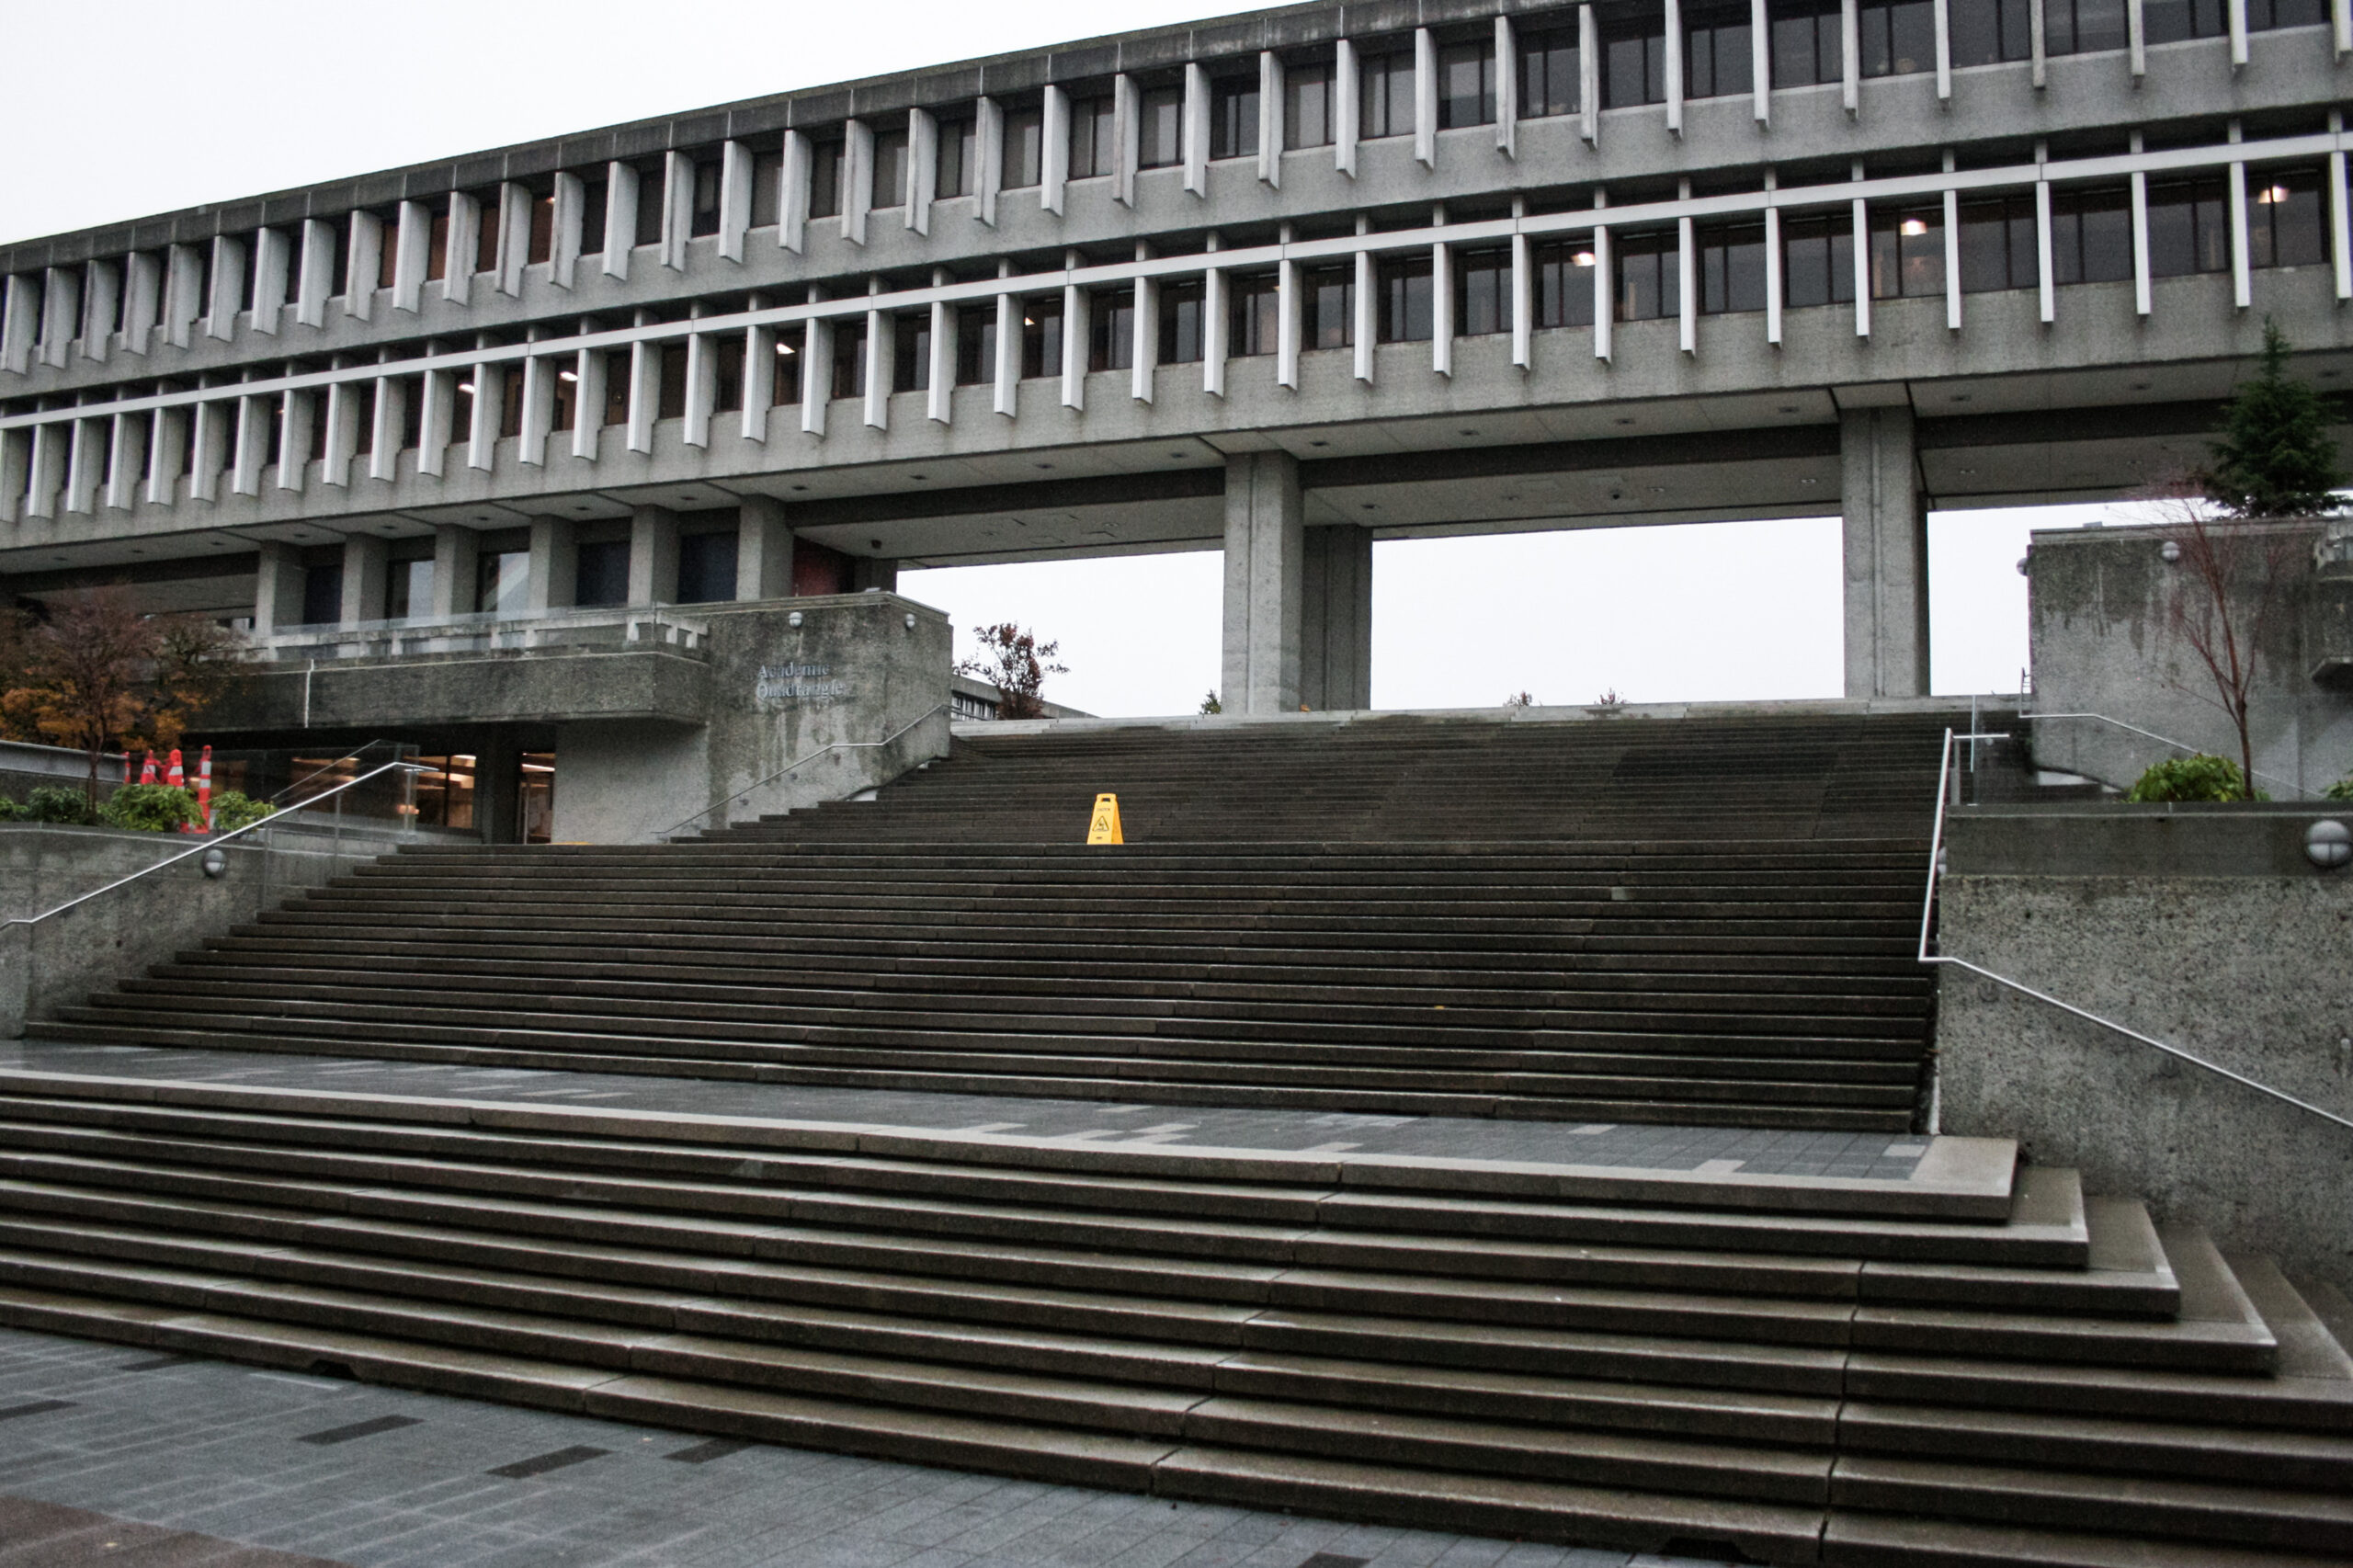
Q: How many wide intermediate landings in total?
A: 2